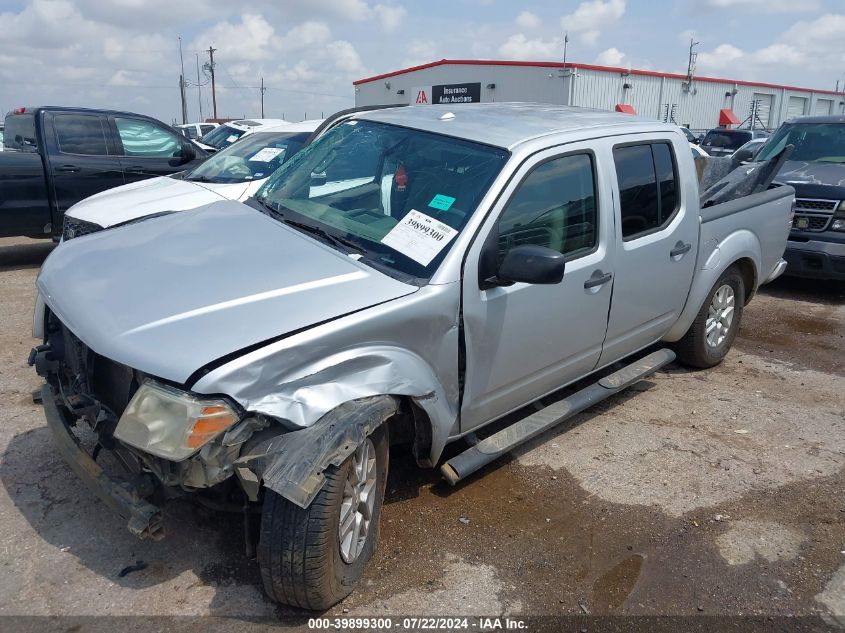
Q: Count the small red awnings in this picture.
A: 2